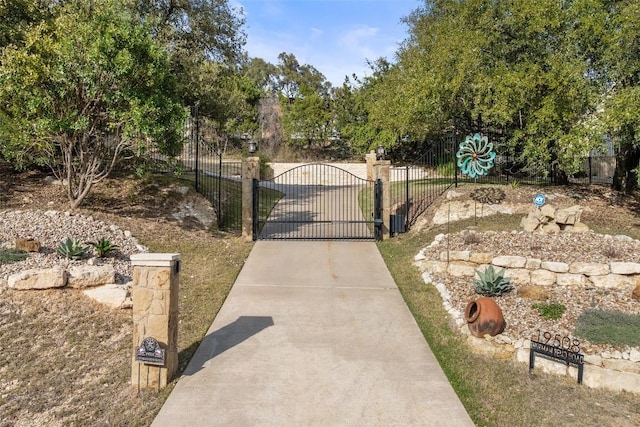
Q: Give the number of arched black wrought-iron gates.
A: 1